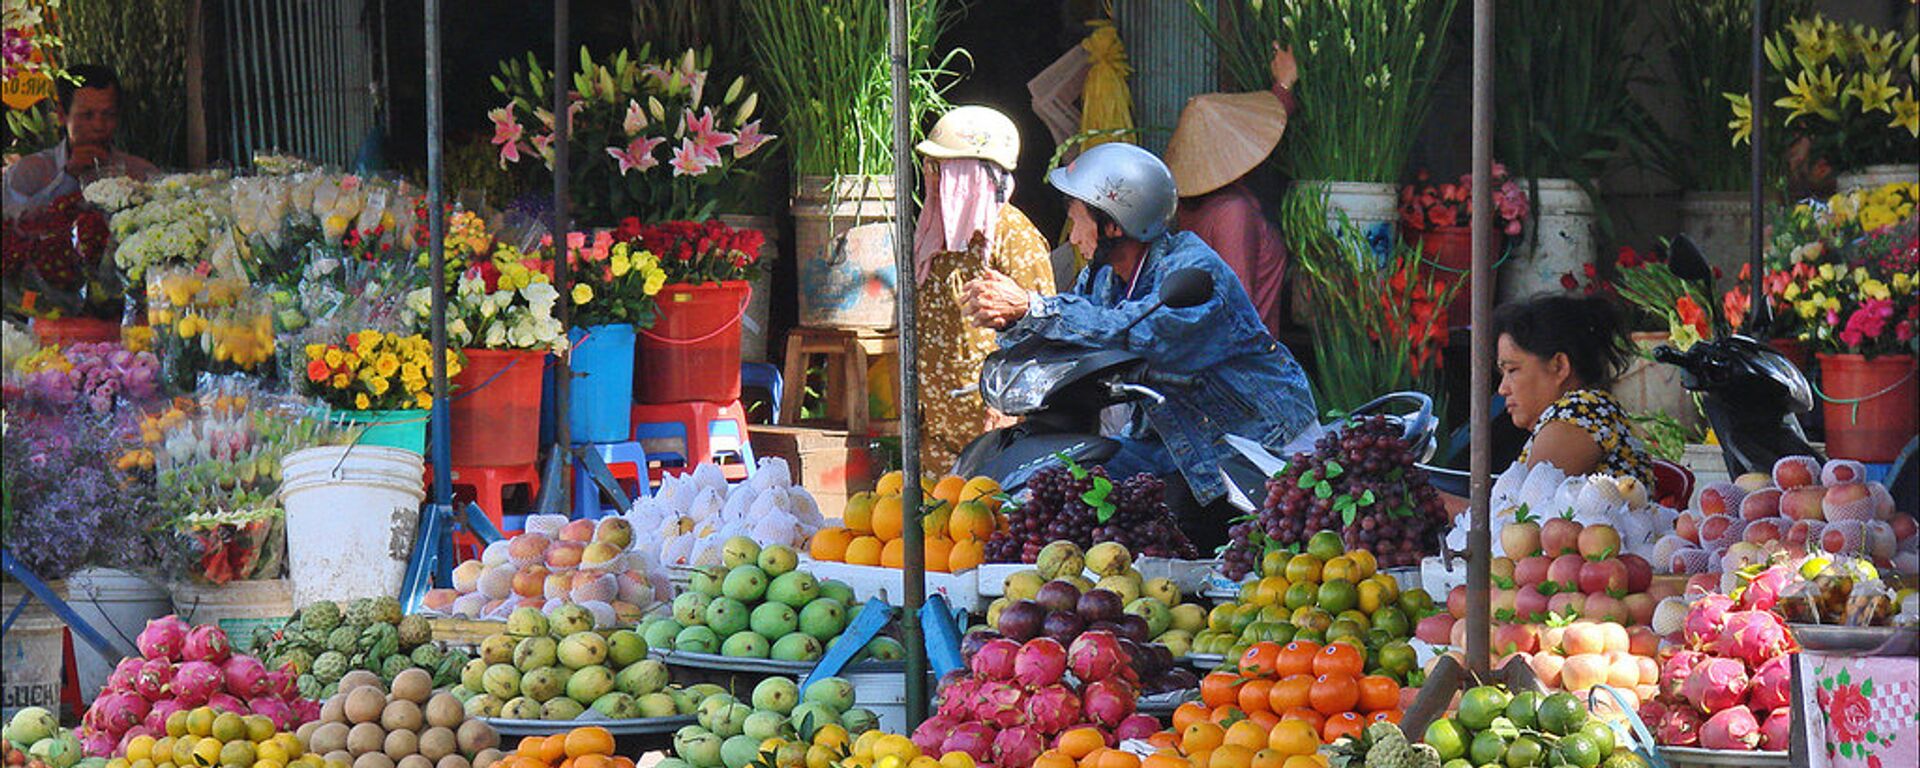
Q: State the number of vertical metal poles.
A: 5